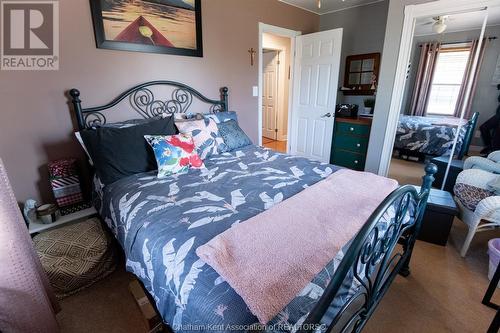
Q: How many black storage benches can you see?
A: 1